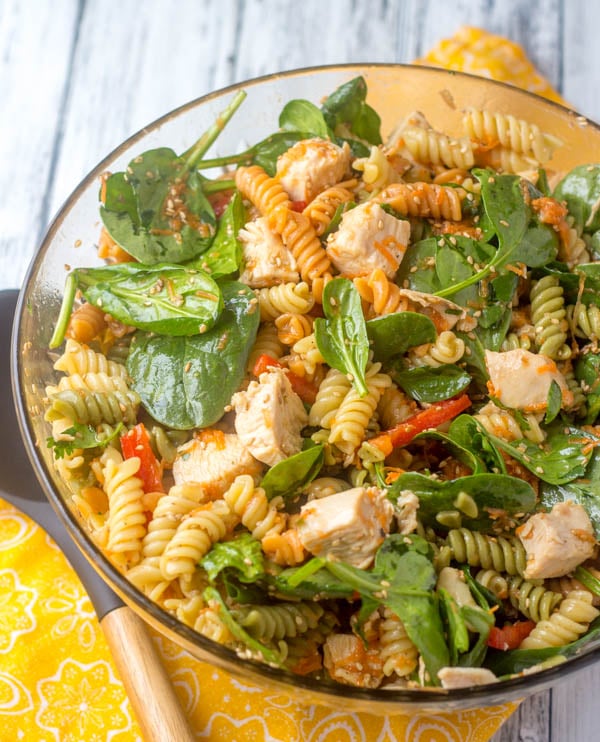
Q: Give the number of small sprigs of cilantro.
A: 1